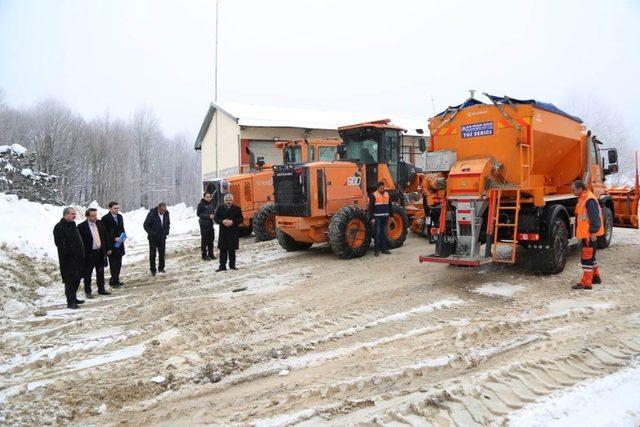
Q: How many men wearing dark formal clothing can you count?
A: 6